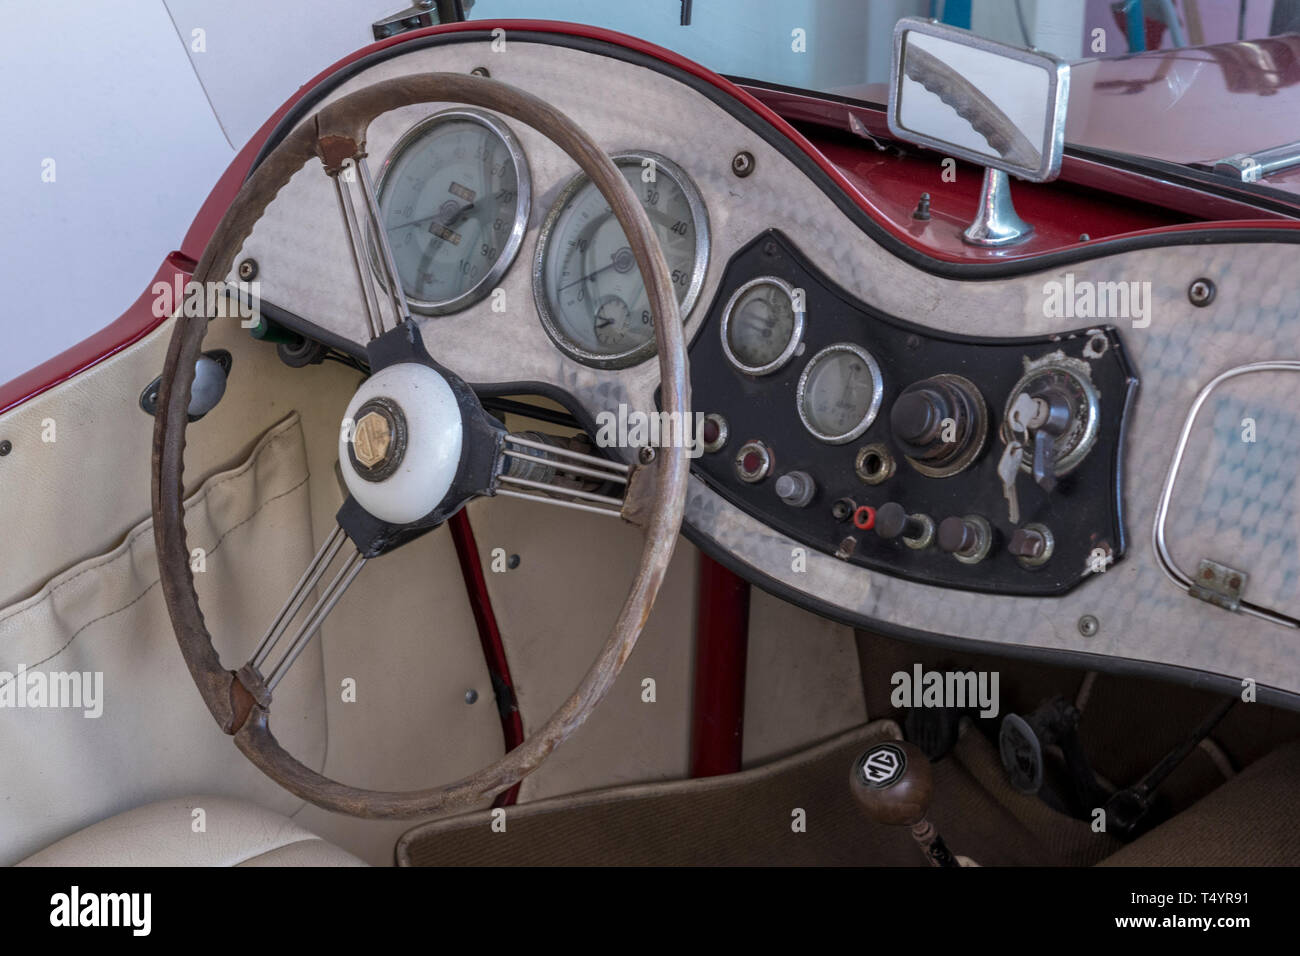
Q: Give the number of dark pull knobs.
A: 3